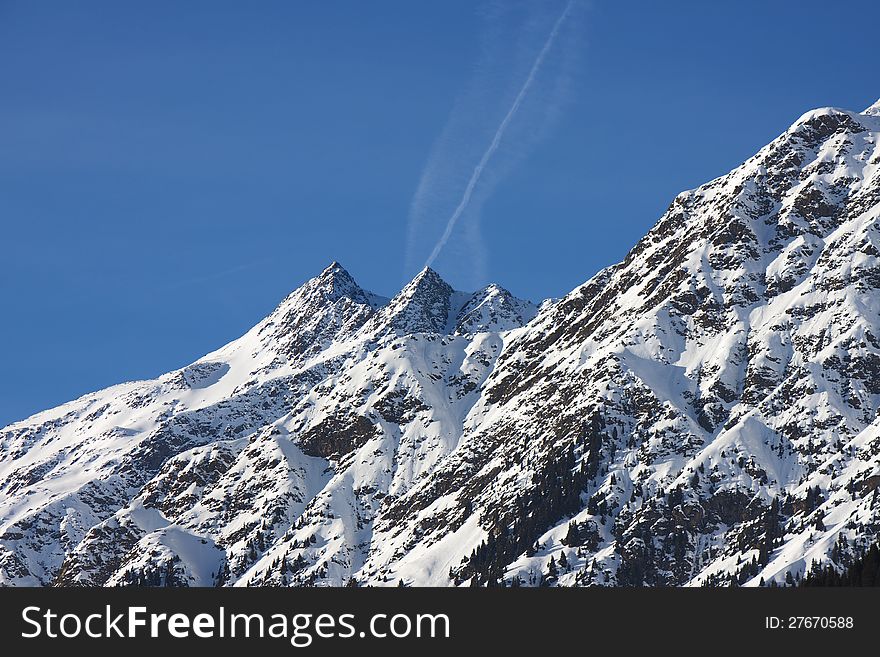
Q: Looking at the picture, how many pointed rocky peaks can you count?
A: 3